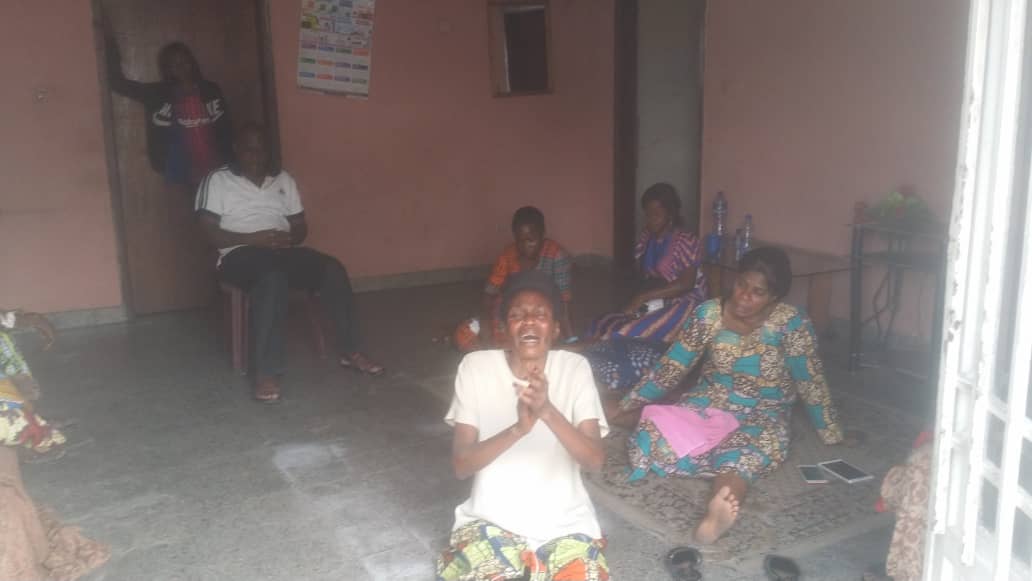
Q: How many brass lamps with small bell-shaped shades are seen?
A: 0